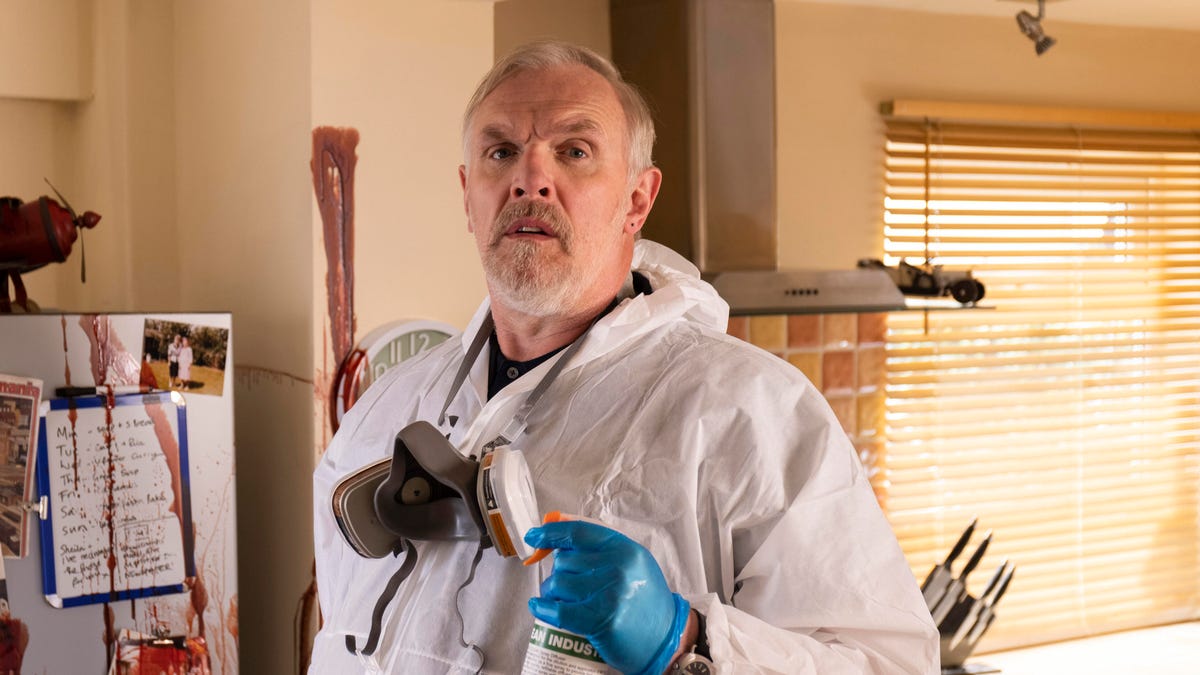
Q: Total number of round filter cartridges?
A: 2